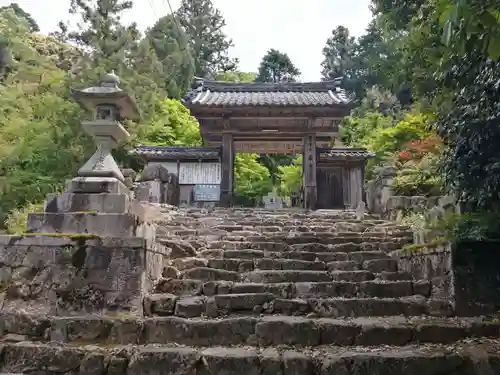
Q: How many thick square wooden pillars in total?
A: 2